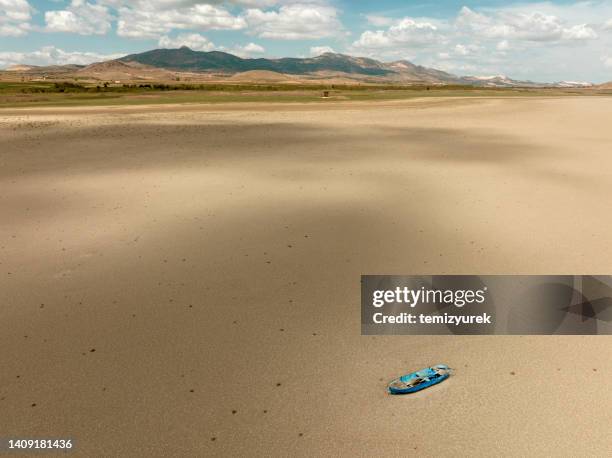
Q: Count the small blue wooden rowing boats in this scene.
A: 1